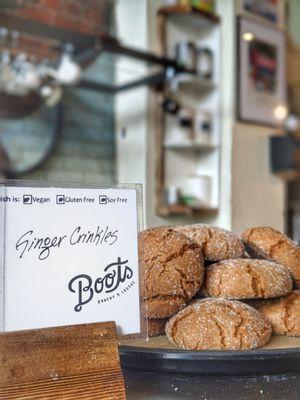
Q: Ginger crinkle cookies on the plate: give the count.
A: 7